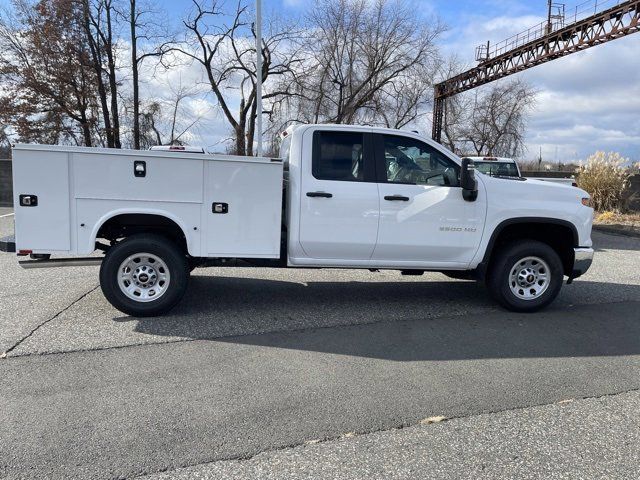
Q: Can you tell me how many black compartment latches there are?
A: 3